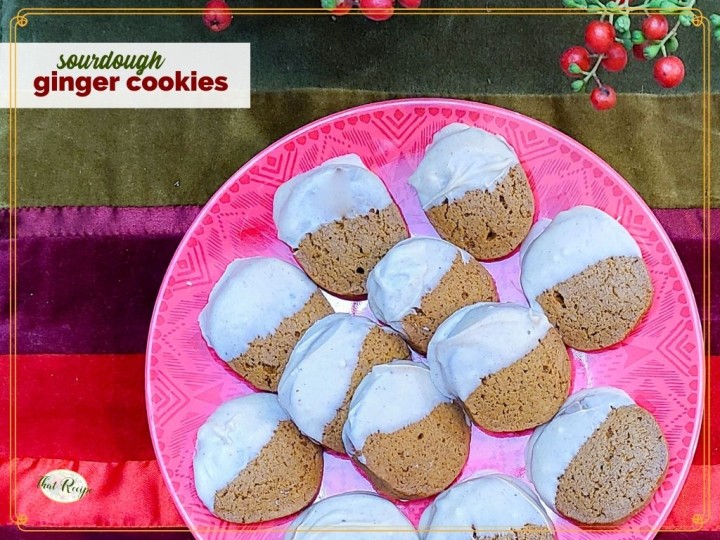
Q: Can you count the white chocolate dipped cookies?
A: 12